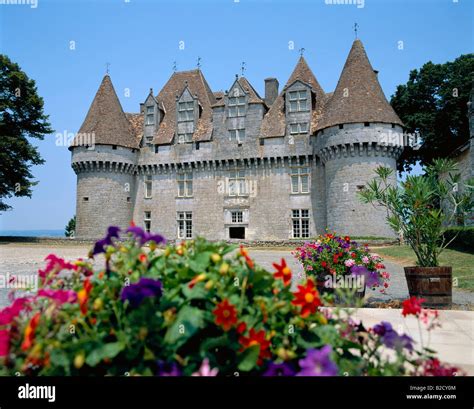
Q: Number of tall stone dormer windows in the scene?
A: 4